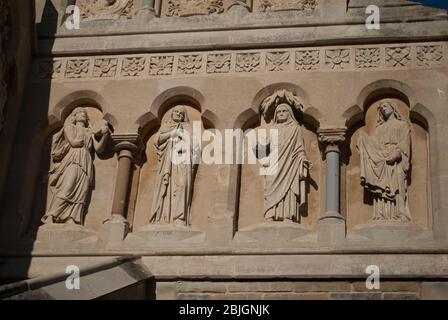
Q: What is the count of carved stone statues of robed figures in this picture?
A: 4